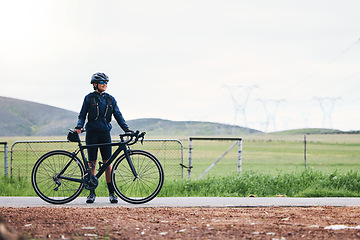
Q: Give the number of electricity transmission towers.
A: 3